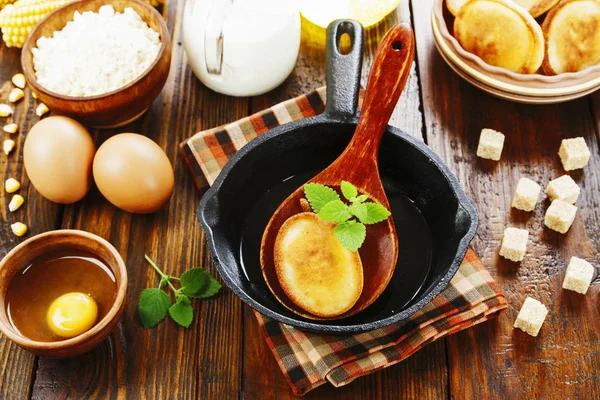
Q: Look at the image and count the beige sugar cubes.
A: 8